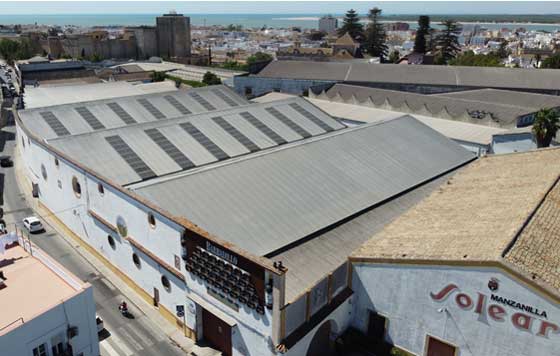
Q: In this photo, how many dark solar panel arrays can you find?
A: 14